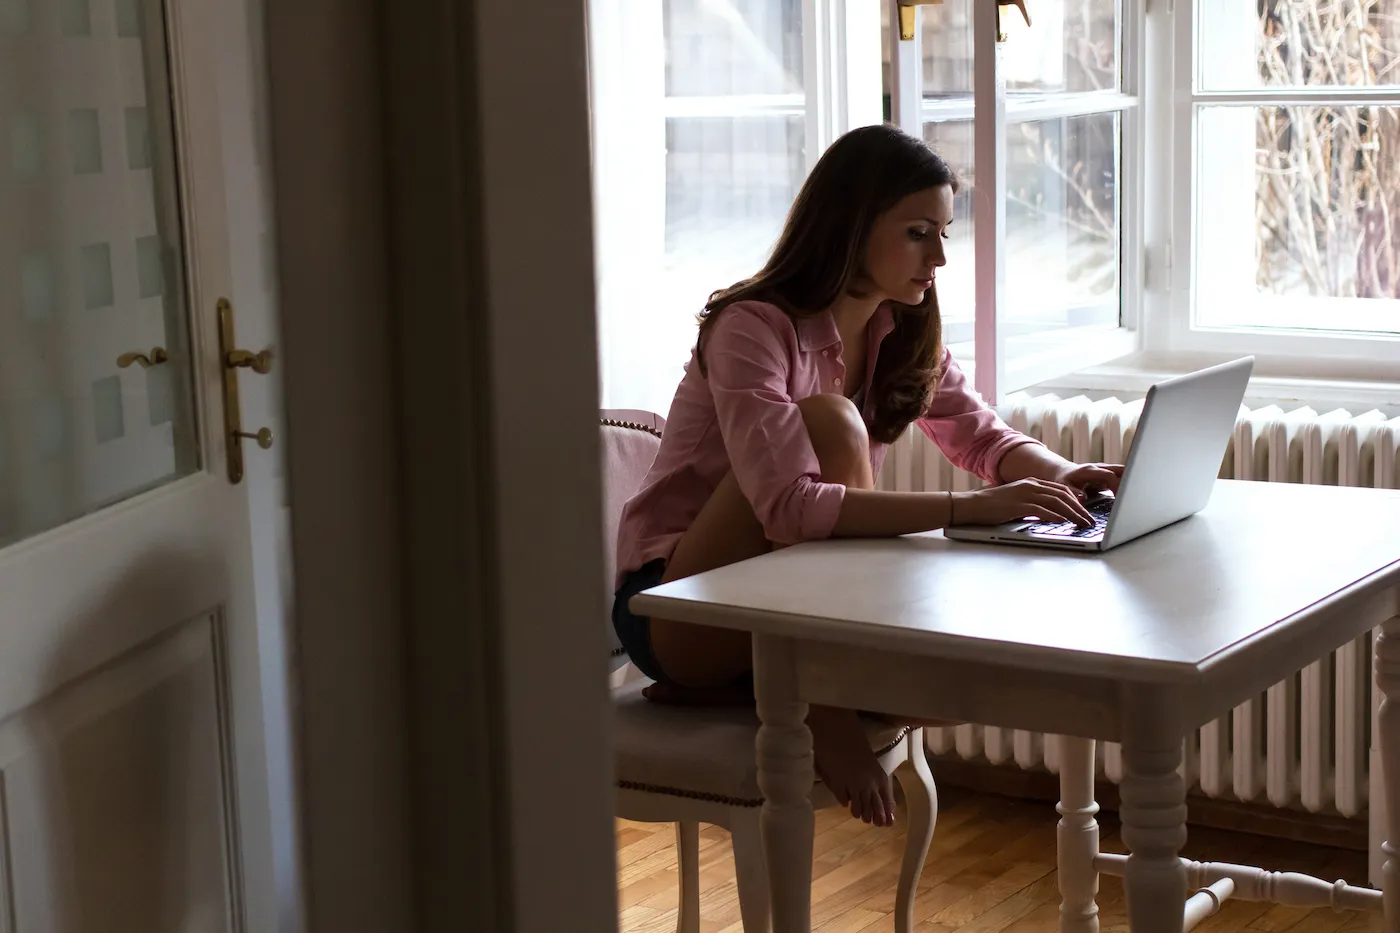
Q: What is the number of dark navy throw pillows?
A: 0